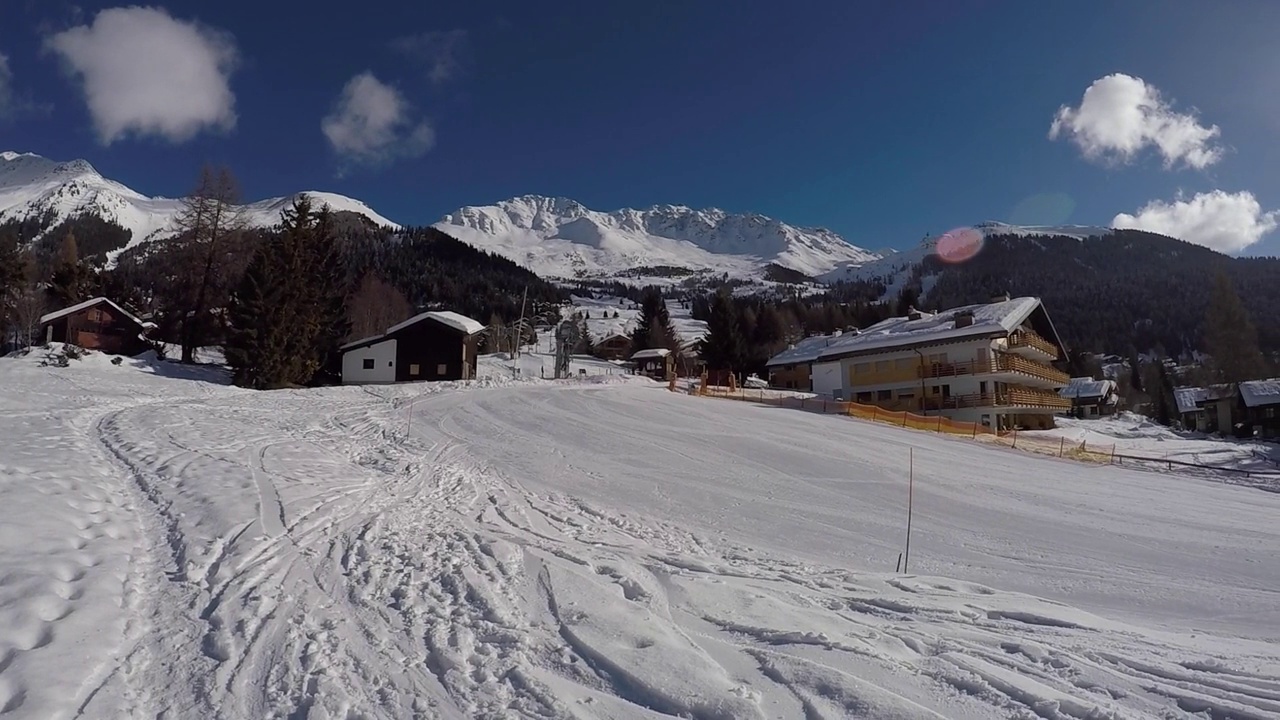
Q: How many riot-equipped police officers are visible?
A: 0